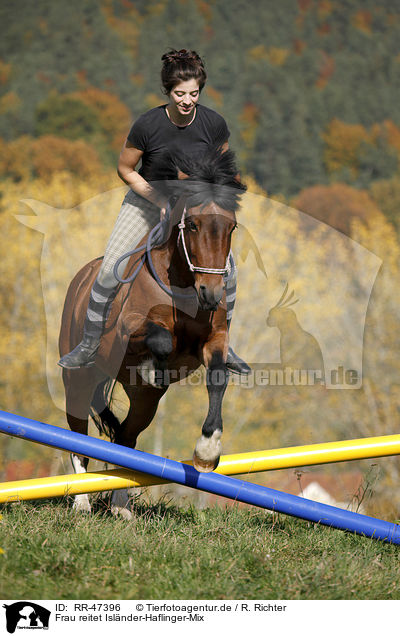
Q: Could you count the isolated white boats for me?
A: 0